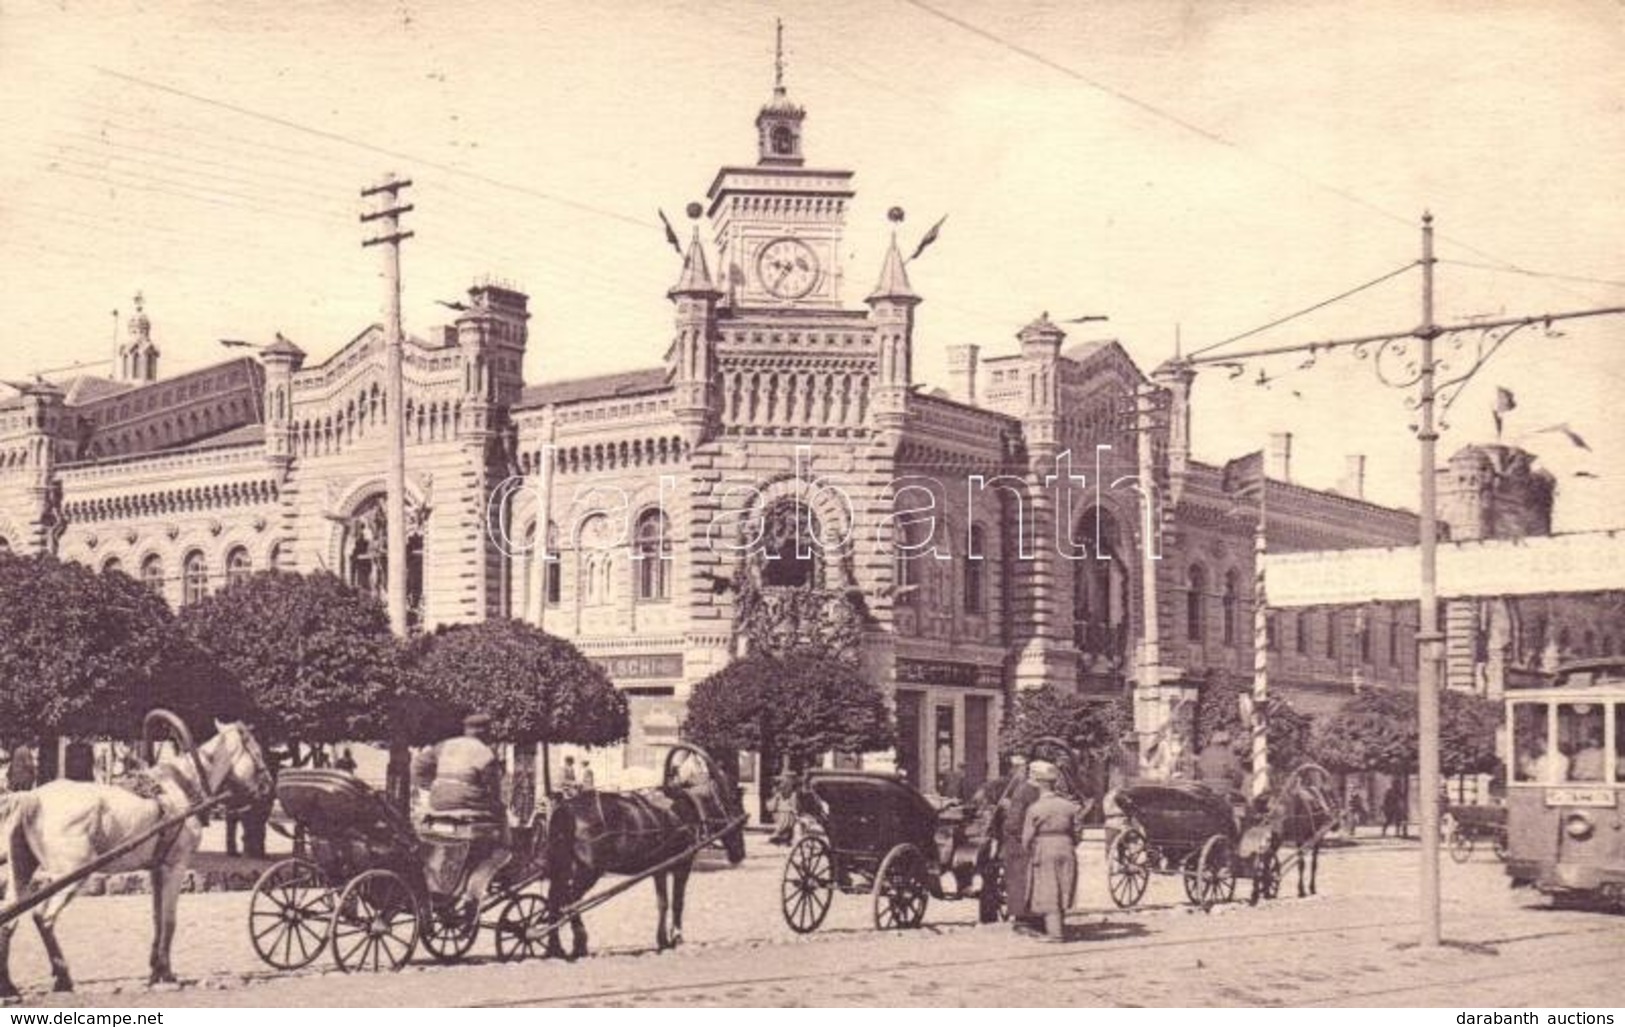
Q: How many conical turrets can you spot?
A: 2